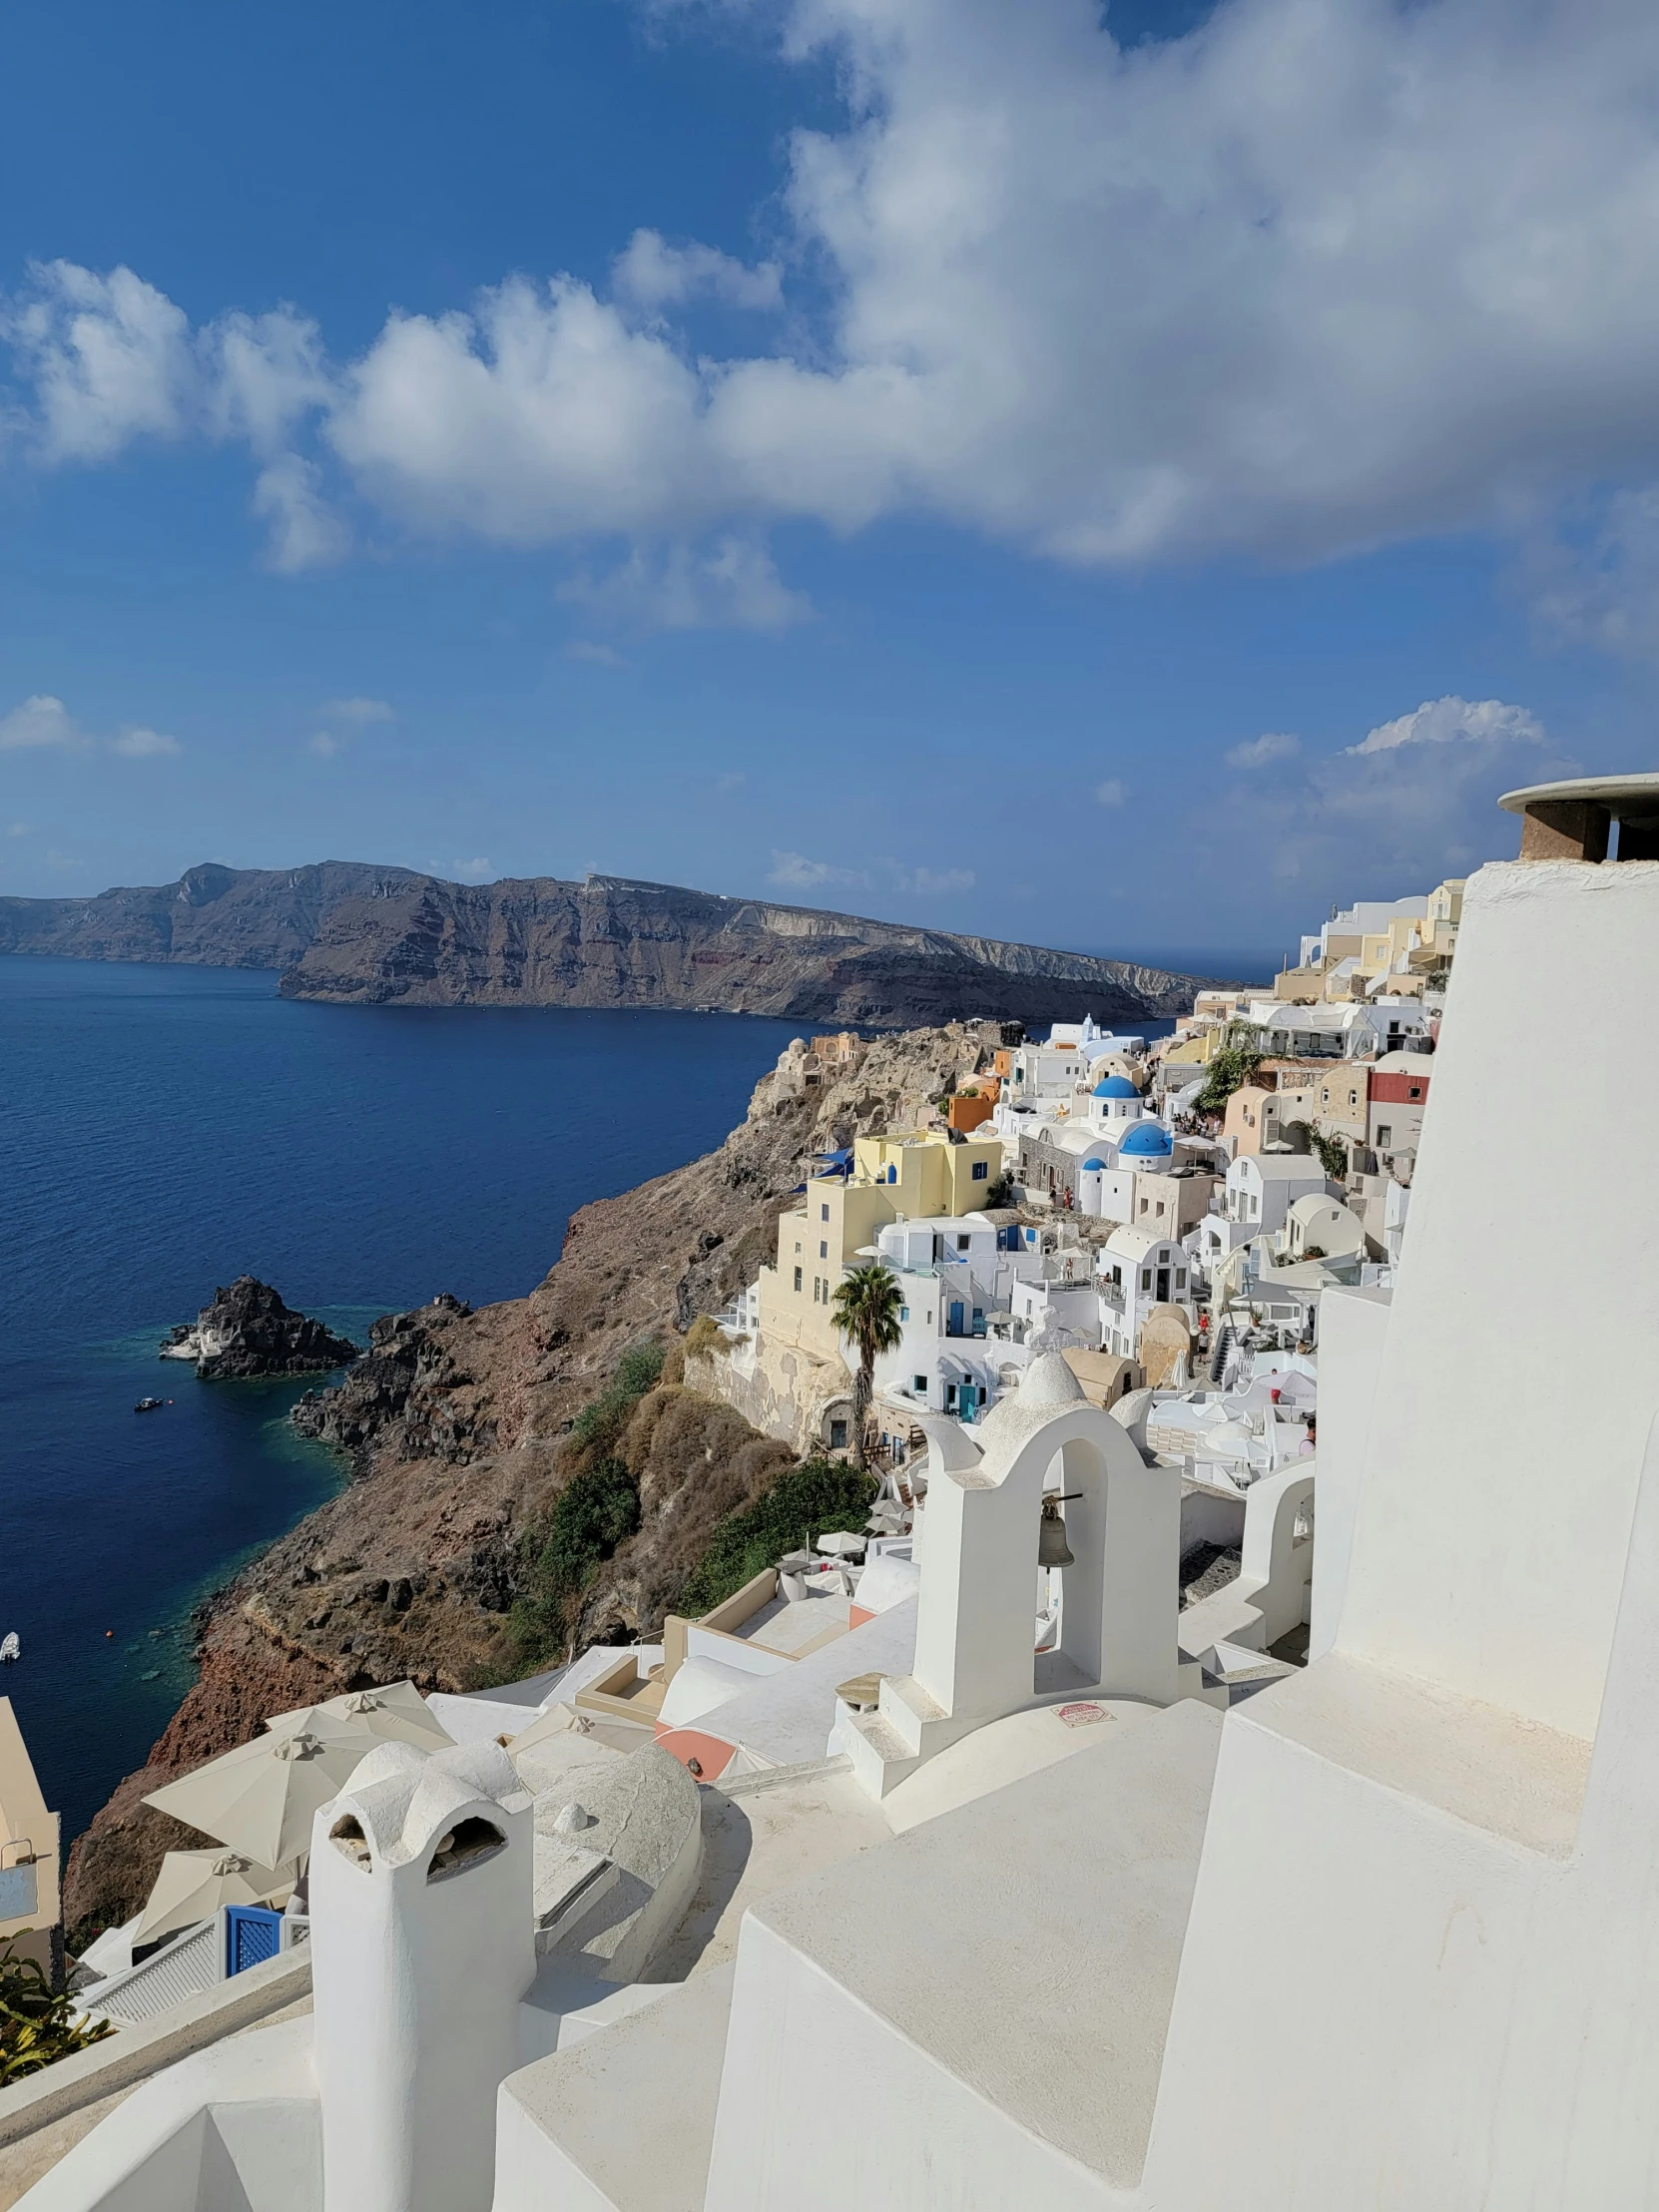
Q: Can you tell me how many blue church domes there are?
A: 3